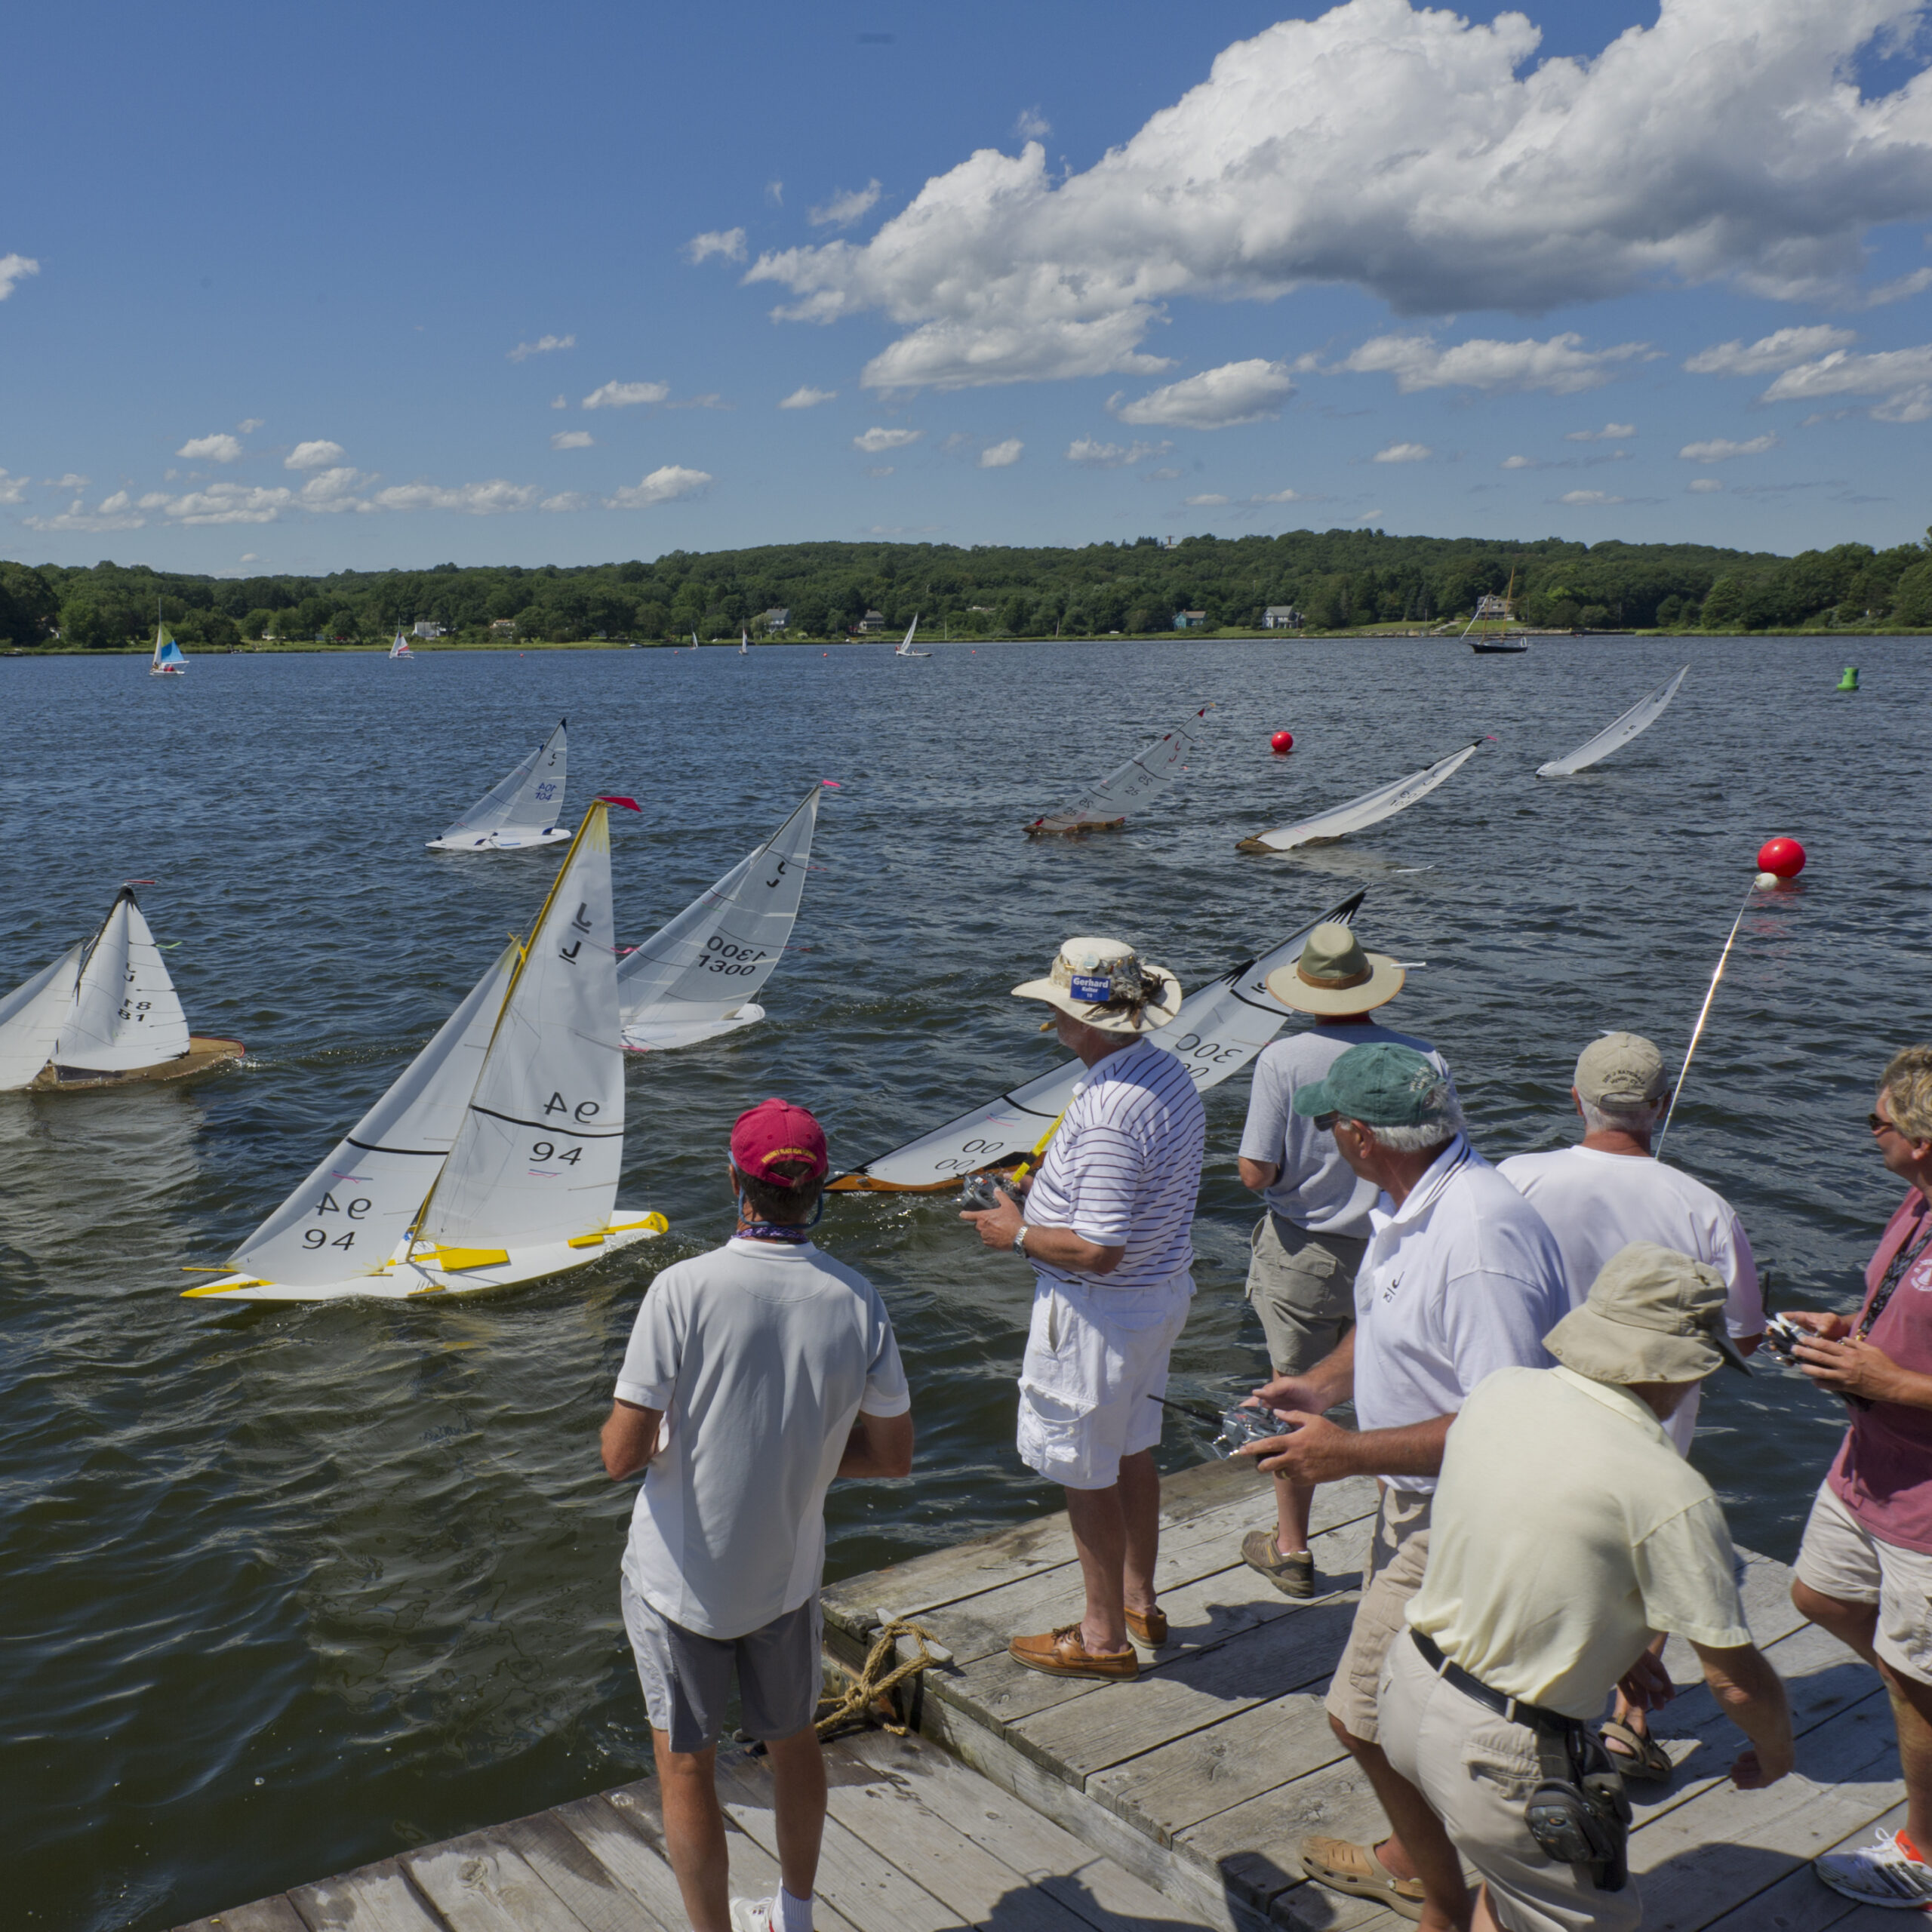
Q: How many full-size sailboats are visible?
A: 6